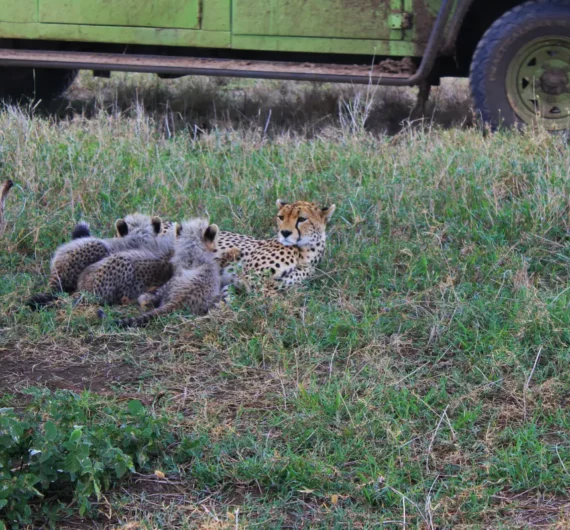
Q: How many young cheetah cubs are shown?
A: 3